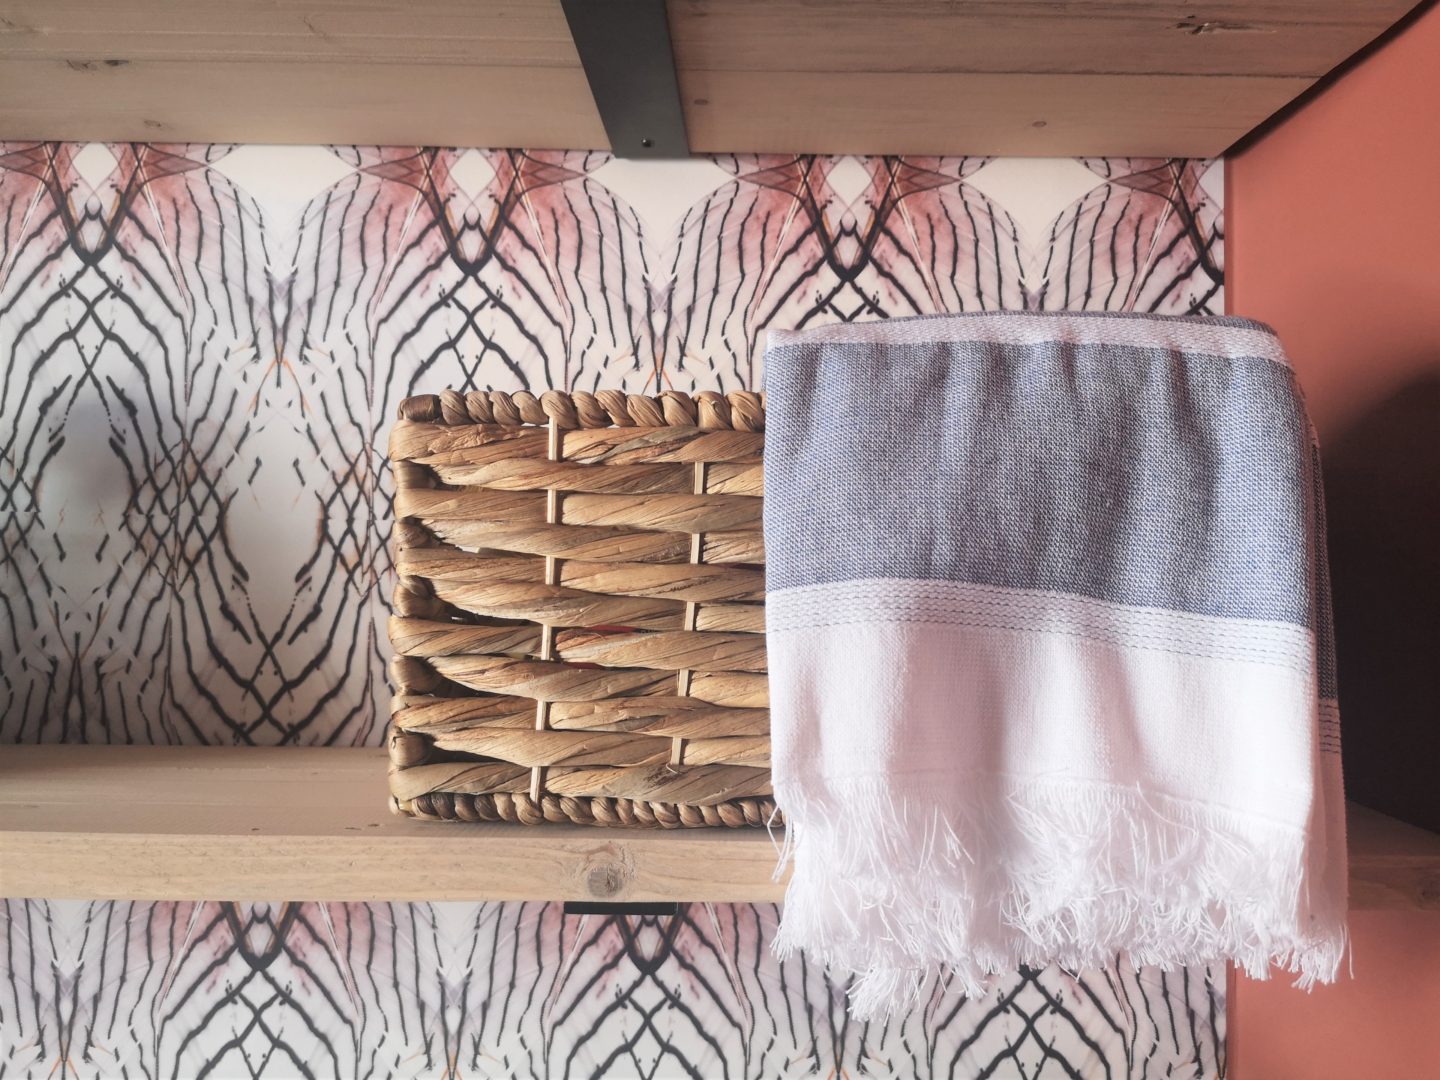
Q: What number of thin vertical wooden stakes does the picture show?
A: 2